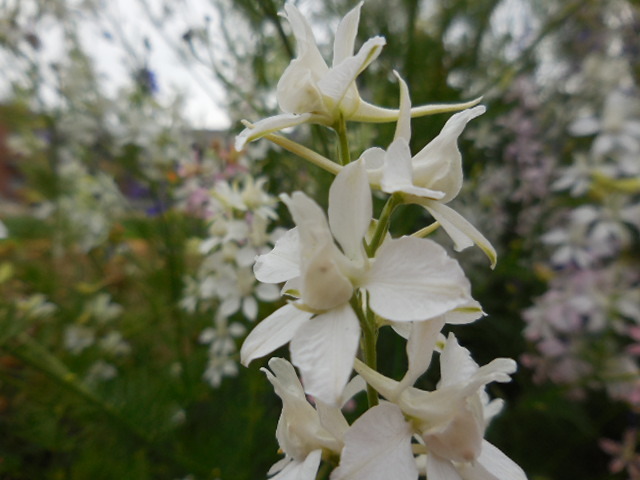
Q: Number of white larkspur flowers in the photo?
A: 5